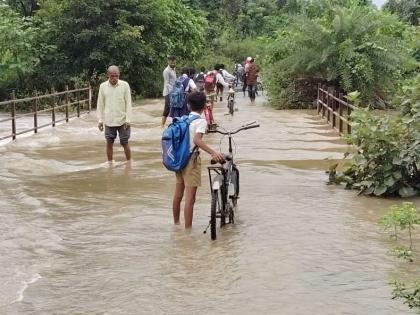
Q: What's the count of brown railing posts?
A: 12